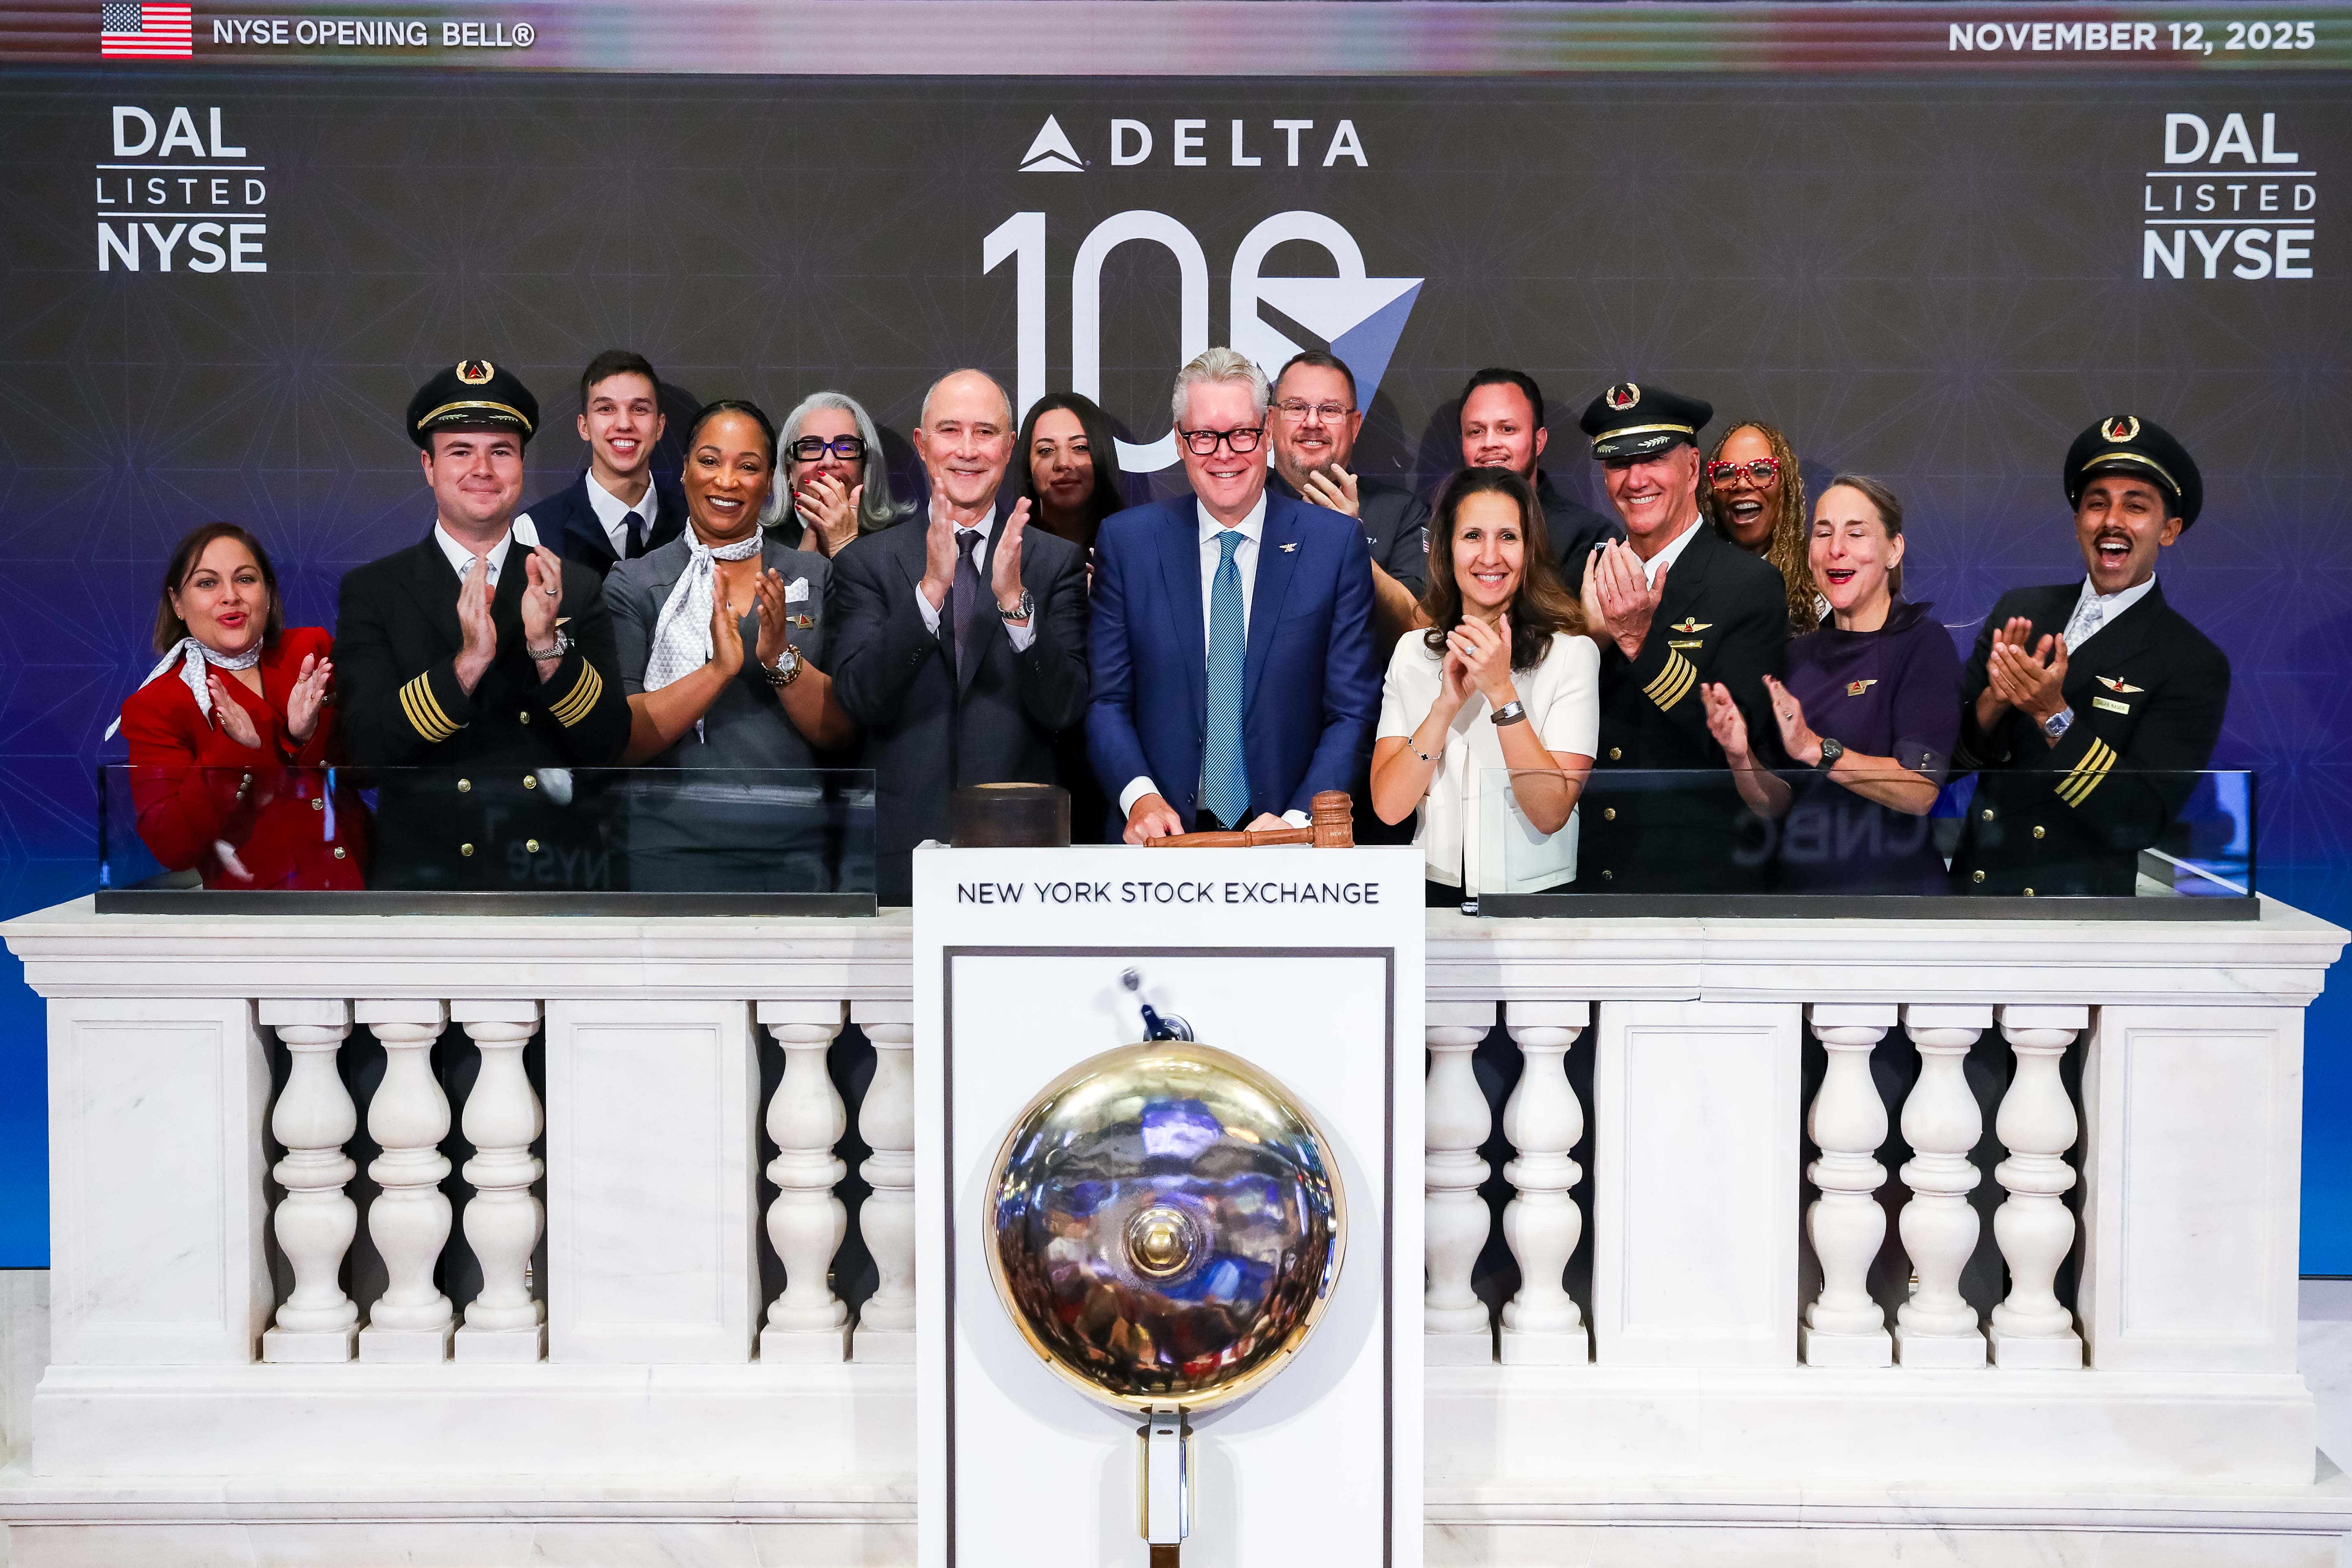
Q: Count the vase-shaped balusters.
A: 10